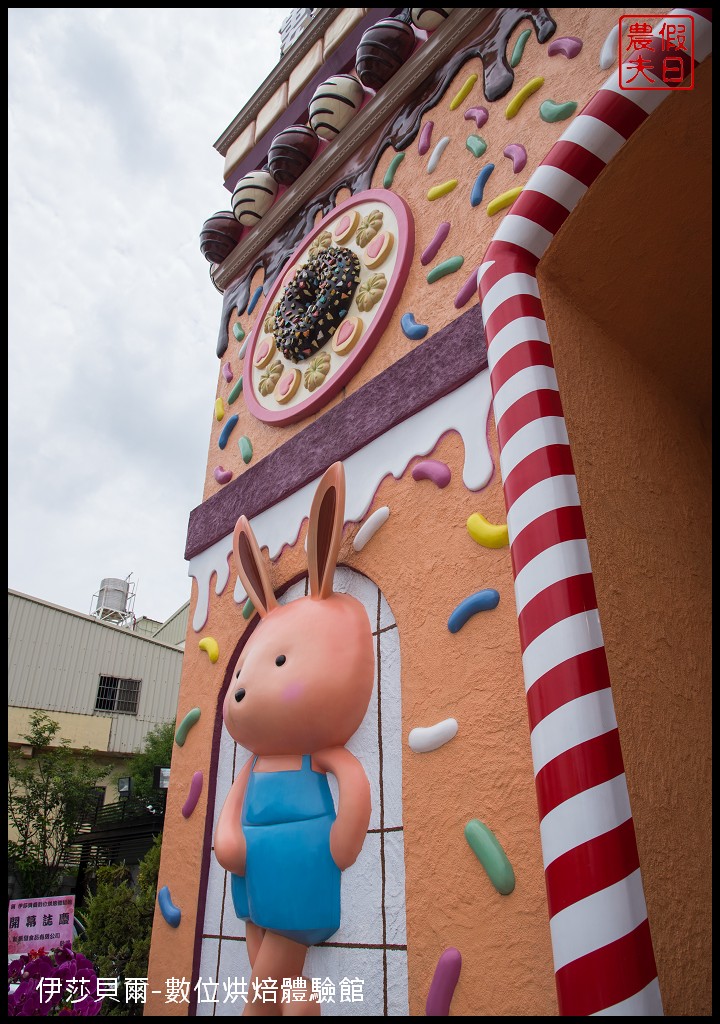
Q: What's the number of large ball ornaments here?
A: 6